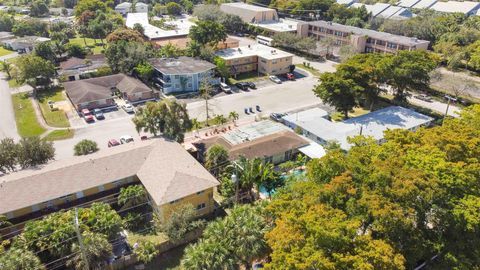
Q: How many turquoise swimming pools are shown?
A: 1